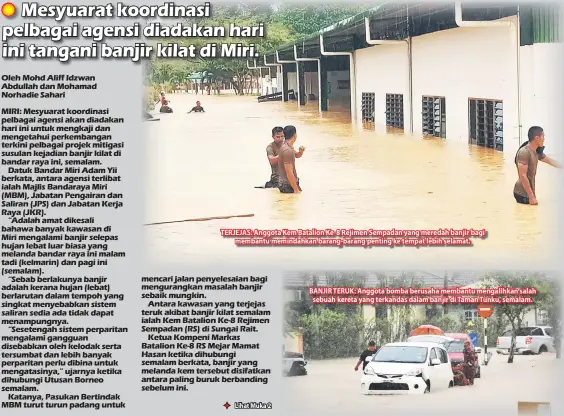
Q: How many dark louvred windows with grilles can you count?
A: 4